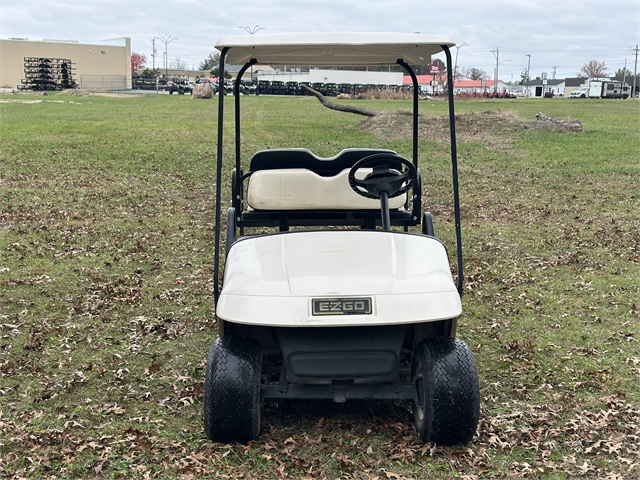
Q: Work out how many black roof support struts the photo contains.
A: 4